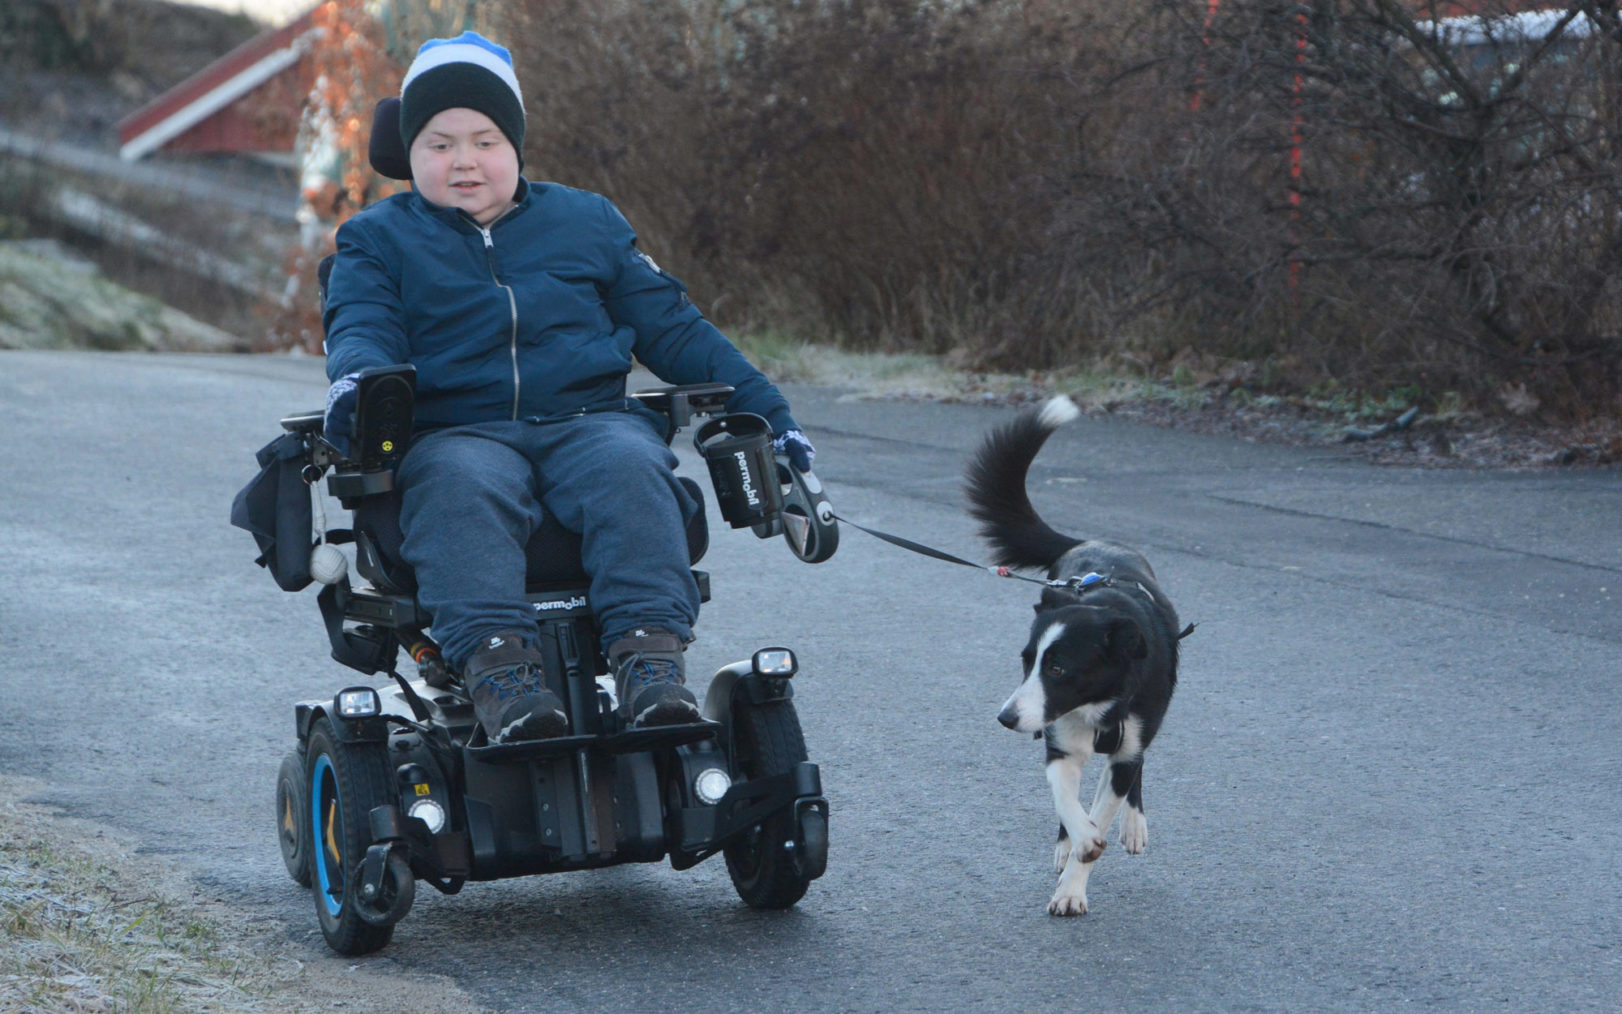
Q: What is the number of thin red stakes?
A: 2